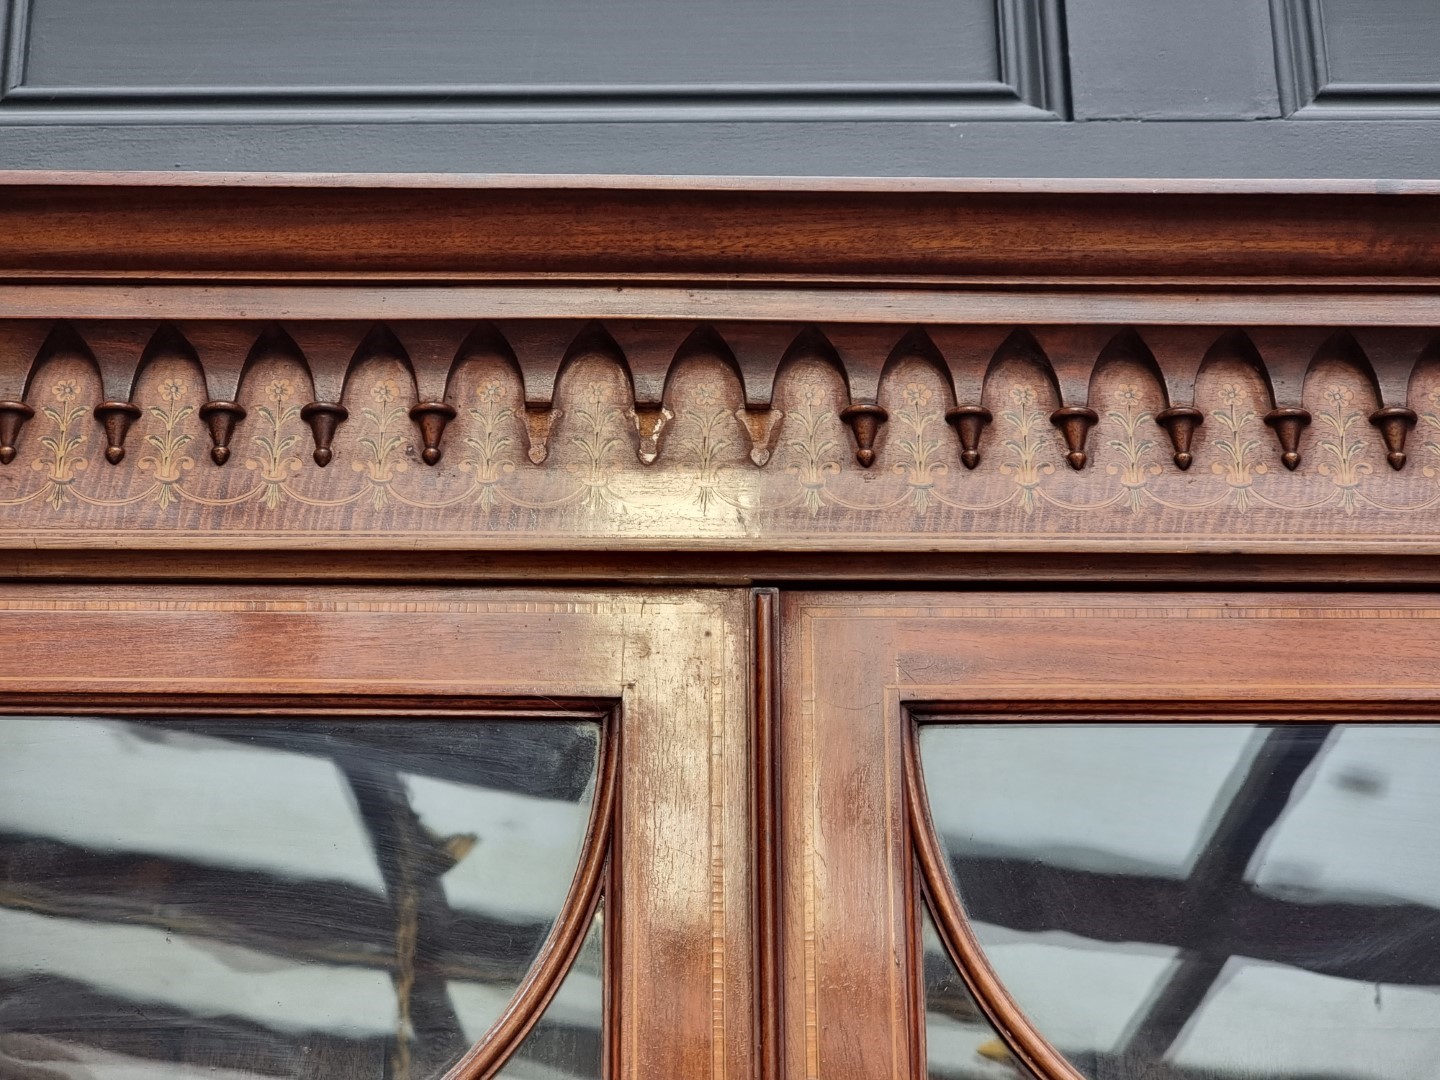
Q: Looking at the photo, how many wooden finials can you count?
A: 11